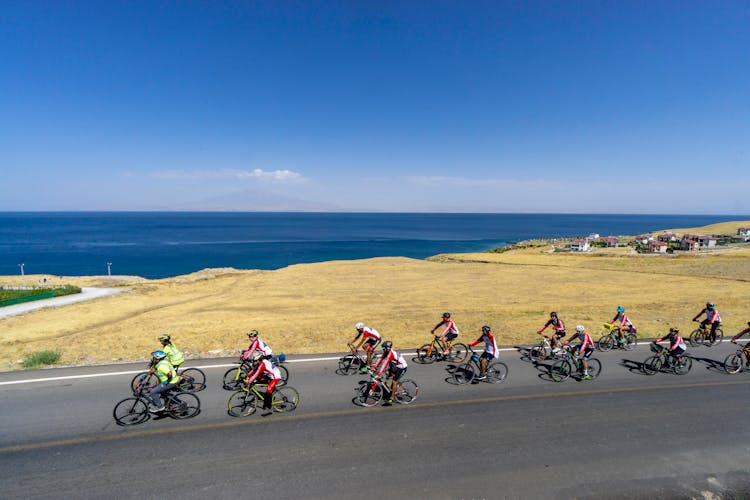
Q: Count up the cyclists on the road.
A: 14